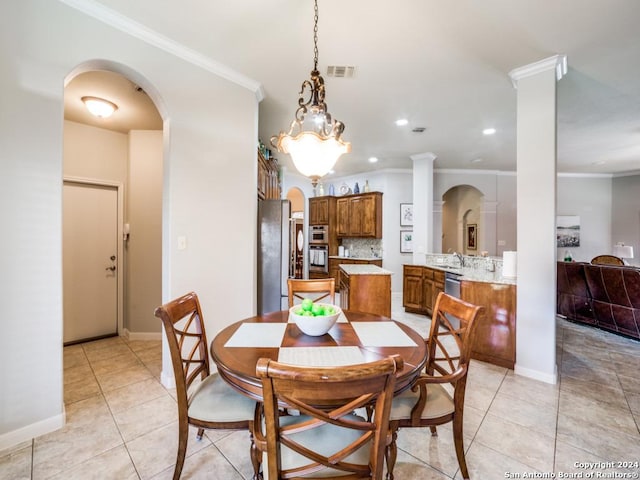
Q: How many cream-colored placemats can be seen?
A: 4